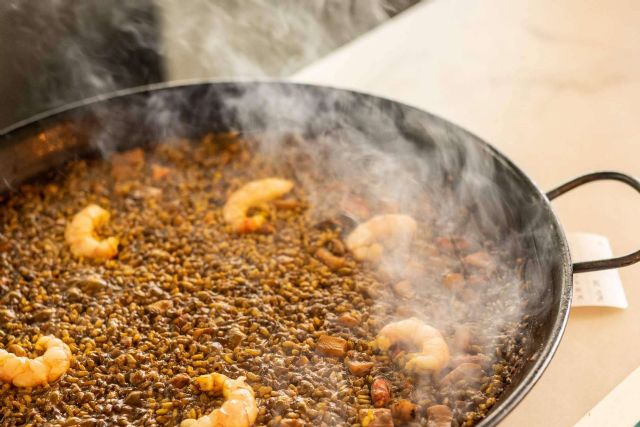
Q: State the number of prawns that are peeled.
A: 6